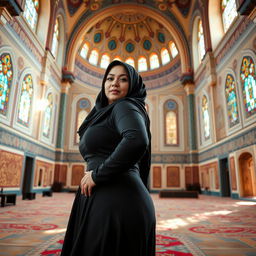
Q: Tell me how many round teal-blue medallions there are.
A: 5